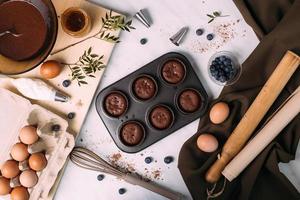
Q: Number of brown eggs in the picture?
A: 10